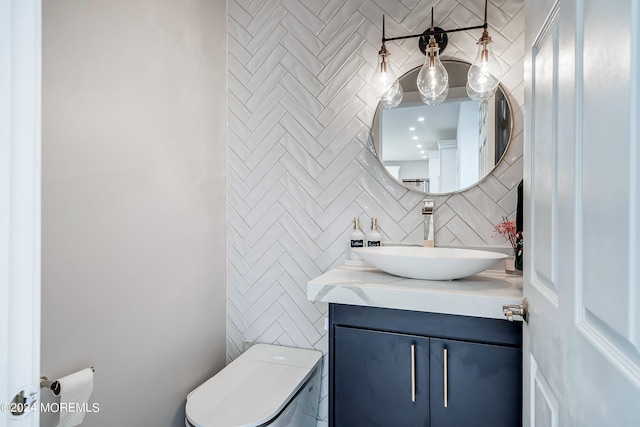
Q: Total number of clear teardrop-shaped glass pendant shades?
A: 3